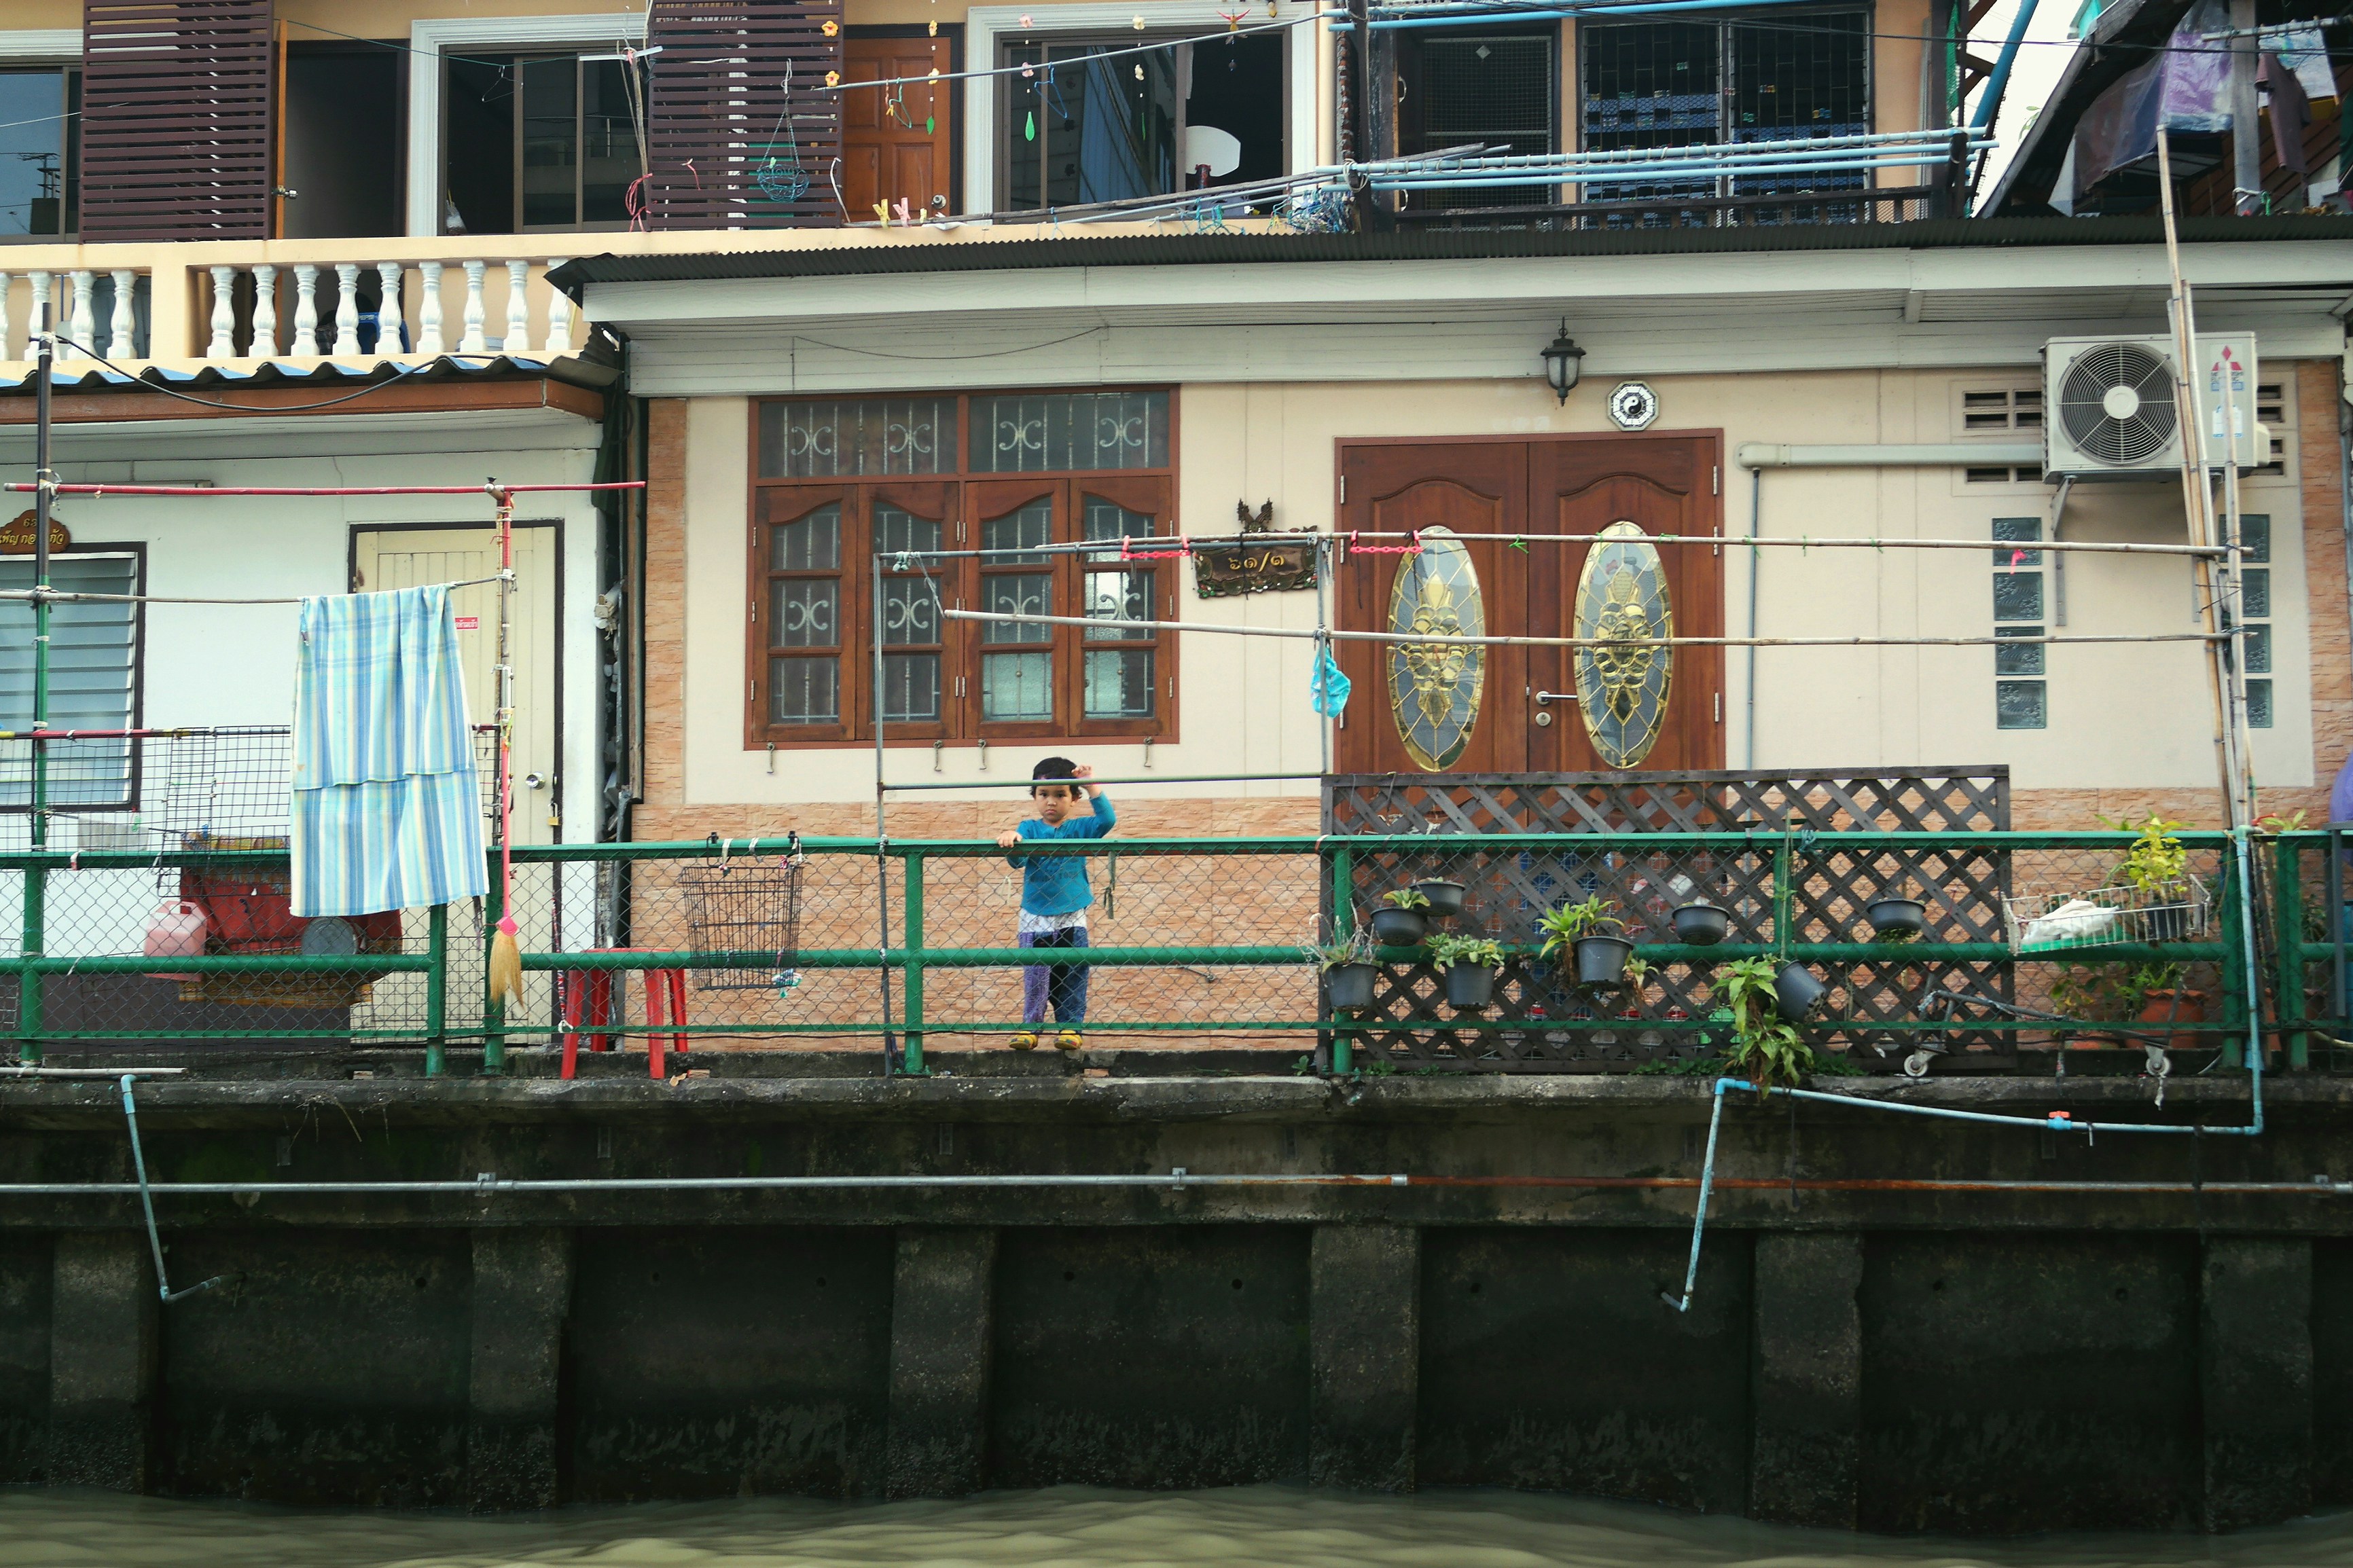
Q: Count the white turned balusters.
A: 13